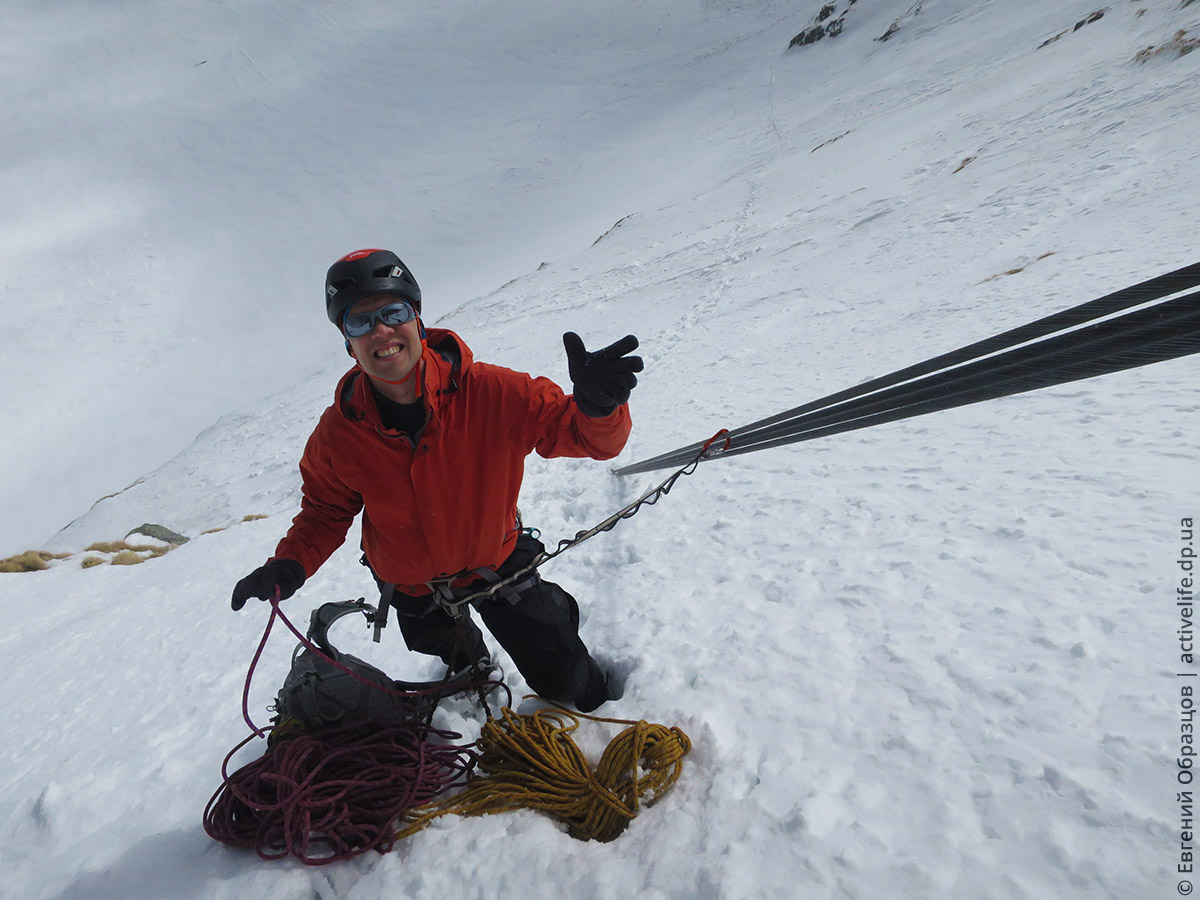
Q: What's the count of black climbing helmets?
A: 1